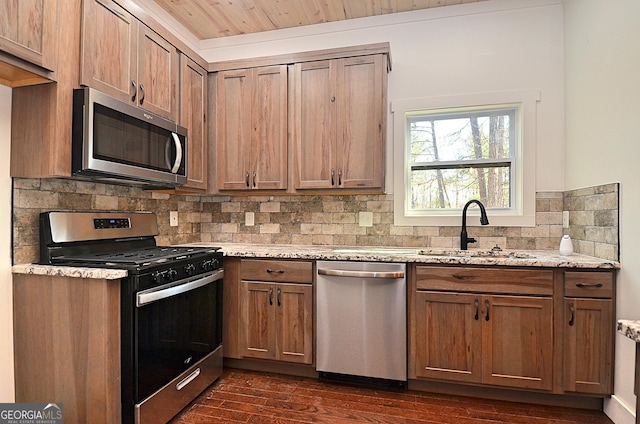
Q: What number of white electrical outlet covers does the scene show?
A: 4